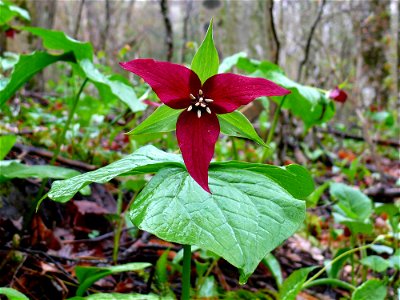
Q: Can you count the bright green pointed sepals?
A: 3